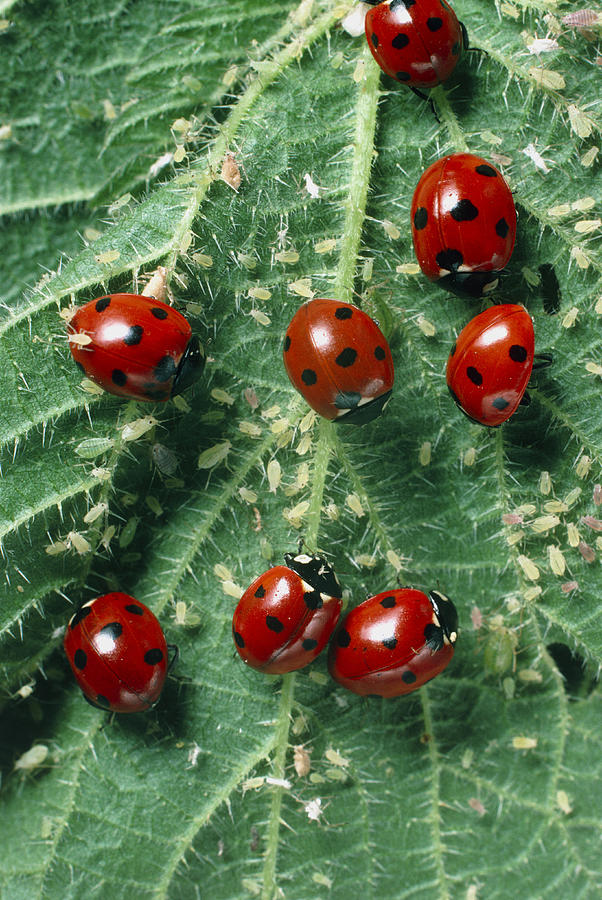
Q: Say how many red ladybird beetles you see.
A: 8